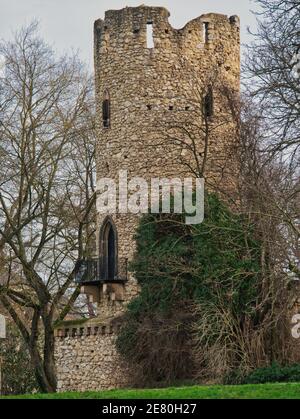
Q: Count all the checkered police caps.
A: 0